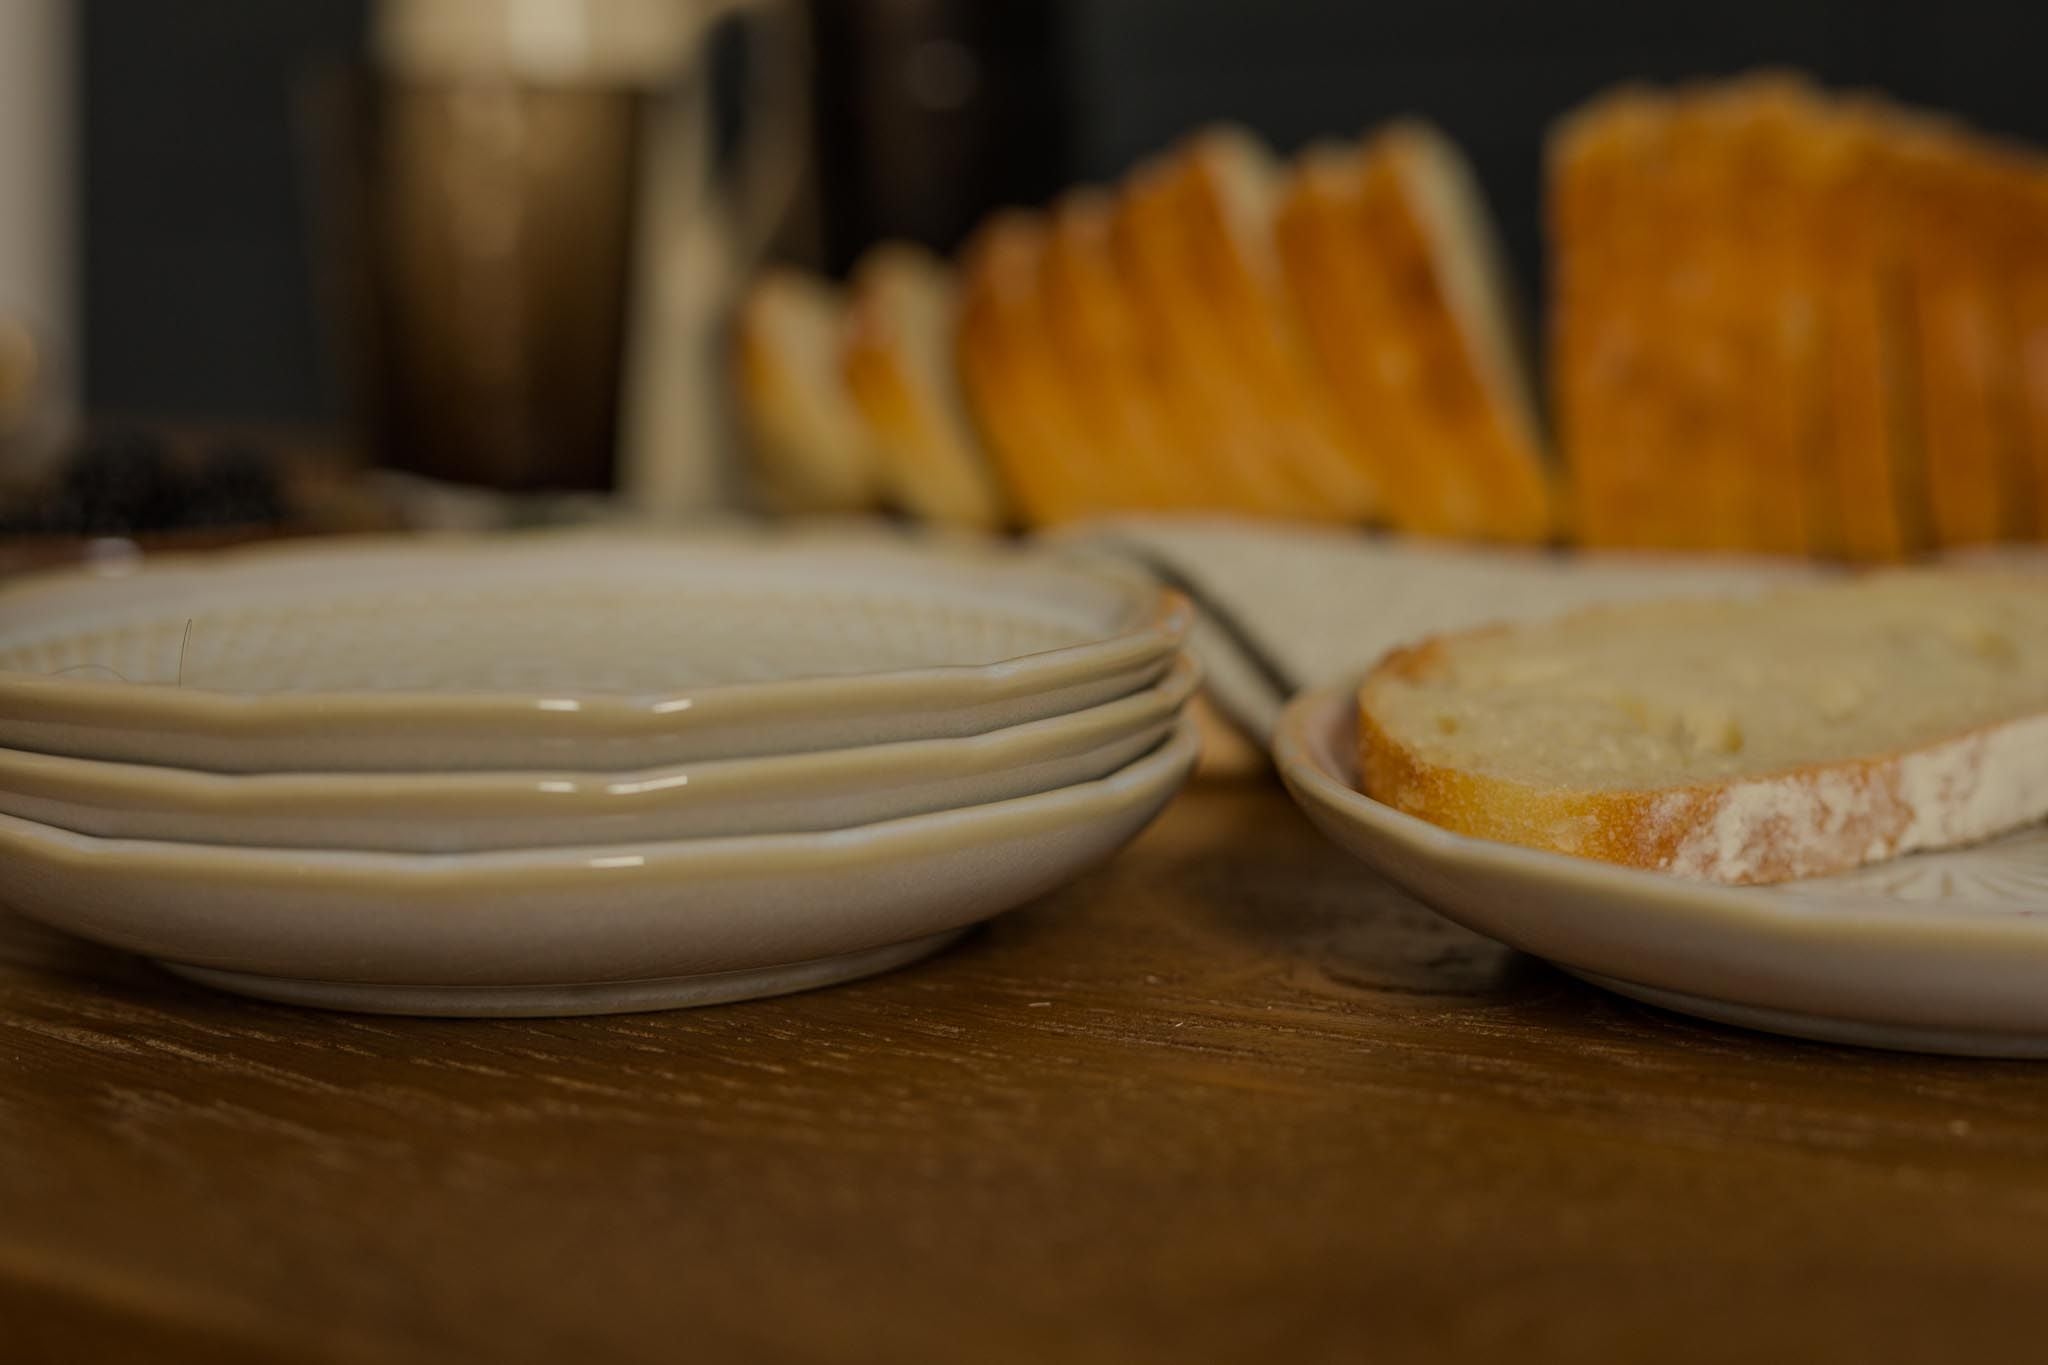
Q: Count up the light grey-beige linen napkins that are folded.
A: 1